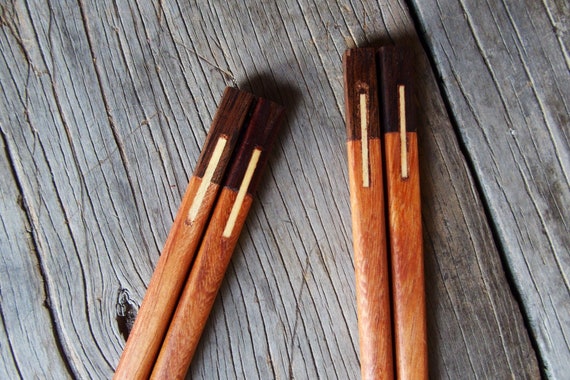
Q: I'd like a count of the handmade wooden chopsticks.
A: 4